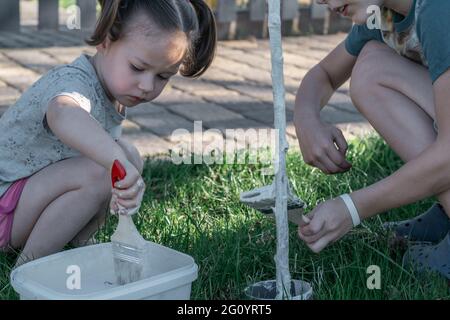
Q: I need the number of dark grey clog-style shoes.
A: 2